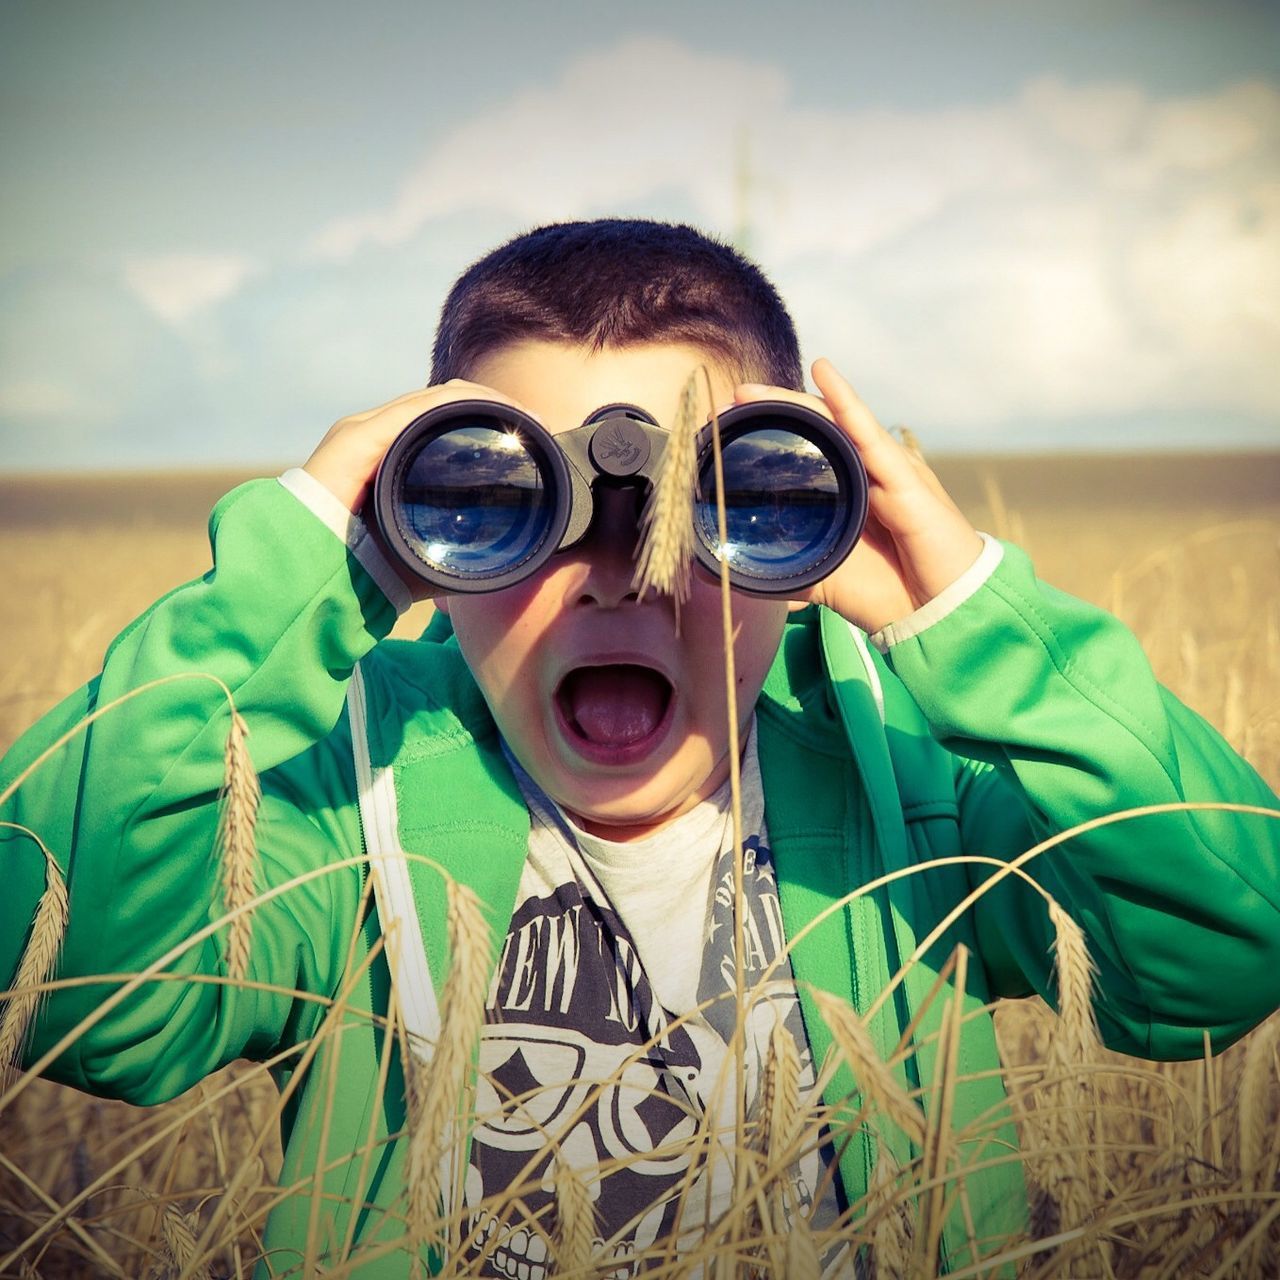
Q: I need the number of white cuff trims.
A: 2